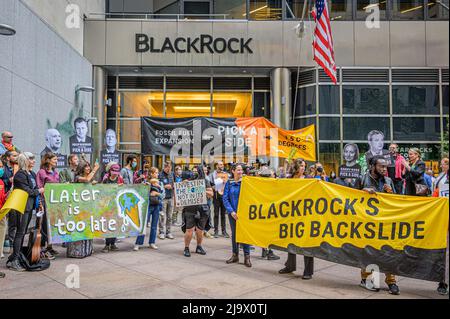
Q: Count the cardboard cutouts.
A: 5